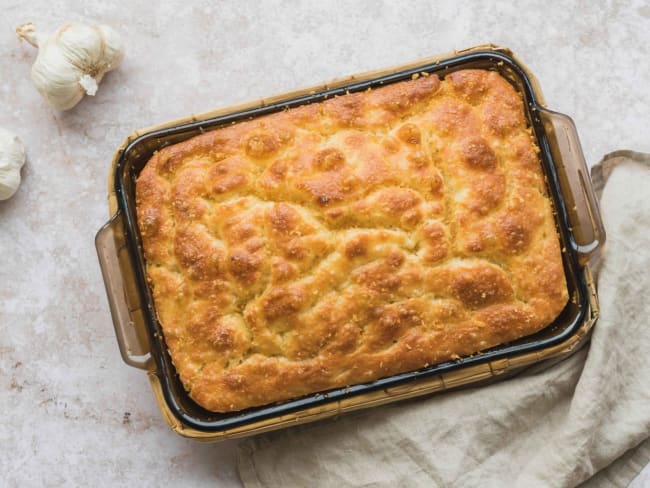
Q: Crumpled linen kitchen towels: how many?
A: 1